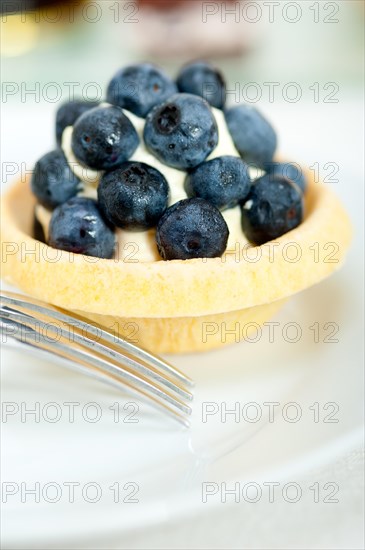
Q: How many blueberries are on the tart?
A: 13